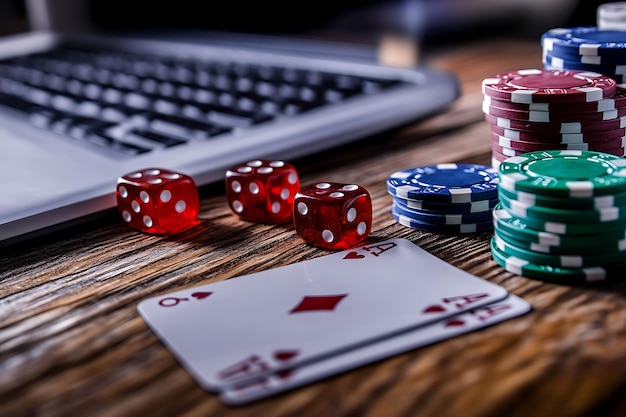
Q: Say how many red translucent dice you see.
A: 3